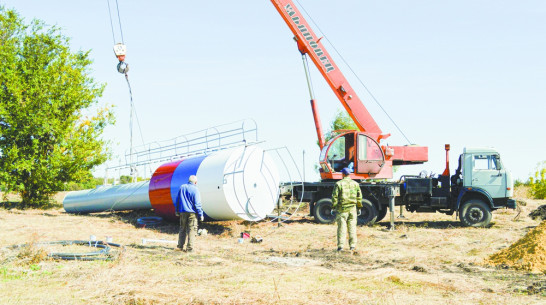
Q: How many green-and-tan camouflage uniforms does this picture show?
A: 1